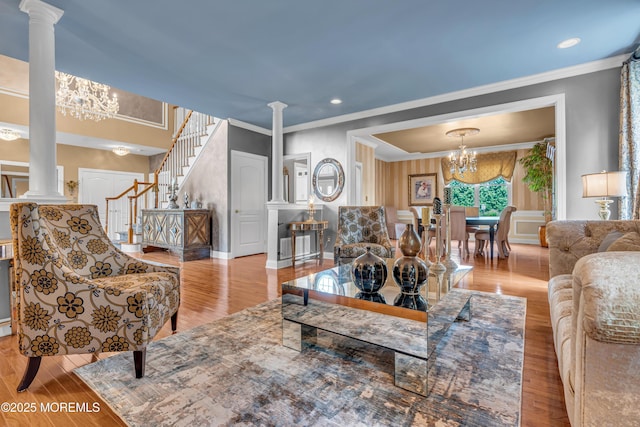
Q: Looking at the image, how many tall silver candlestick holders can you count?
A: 3